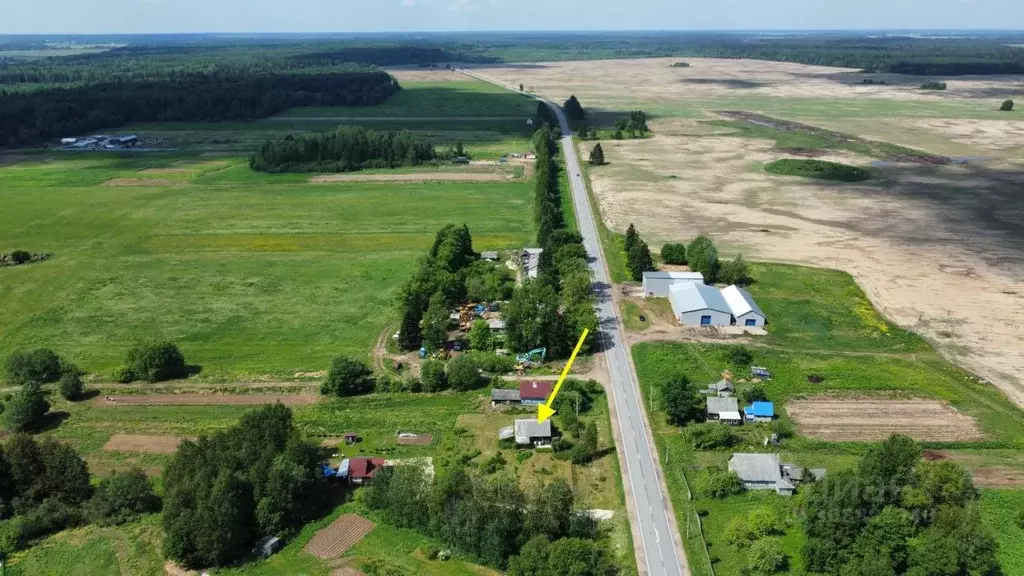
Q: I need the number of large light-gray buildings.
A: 3